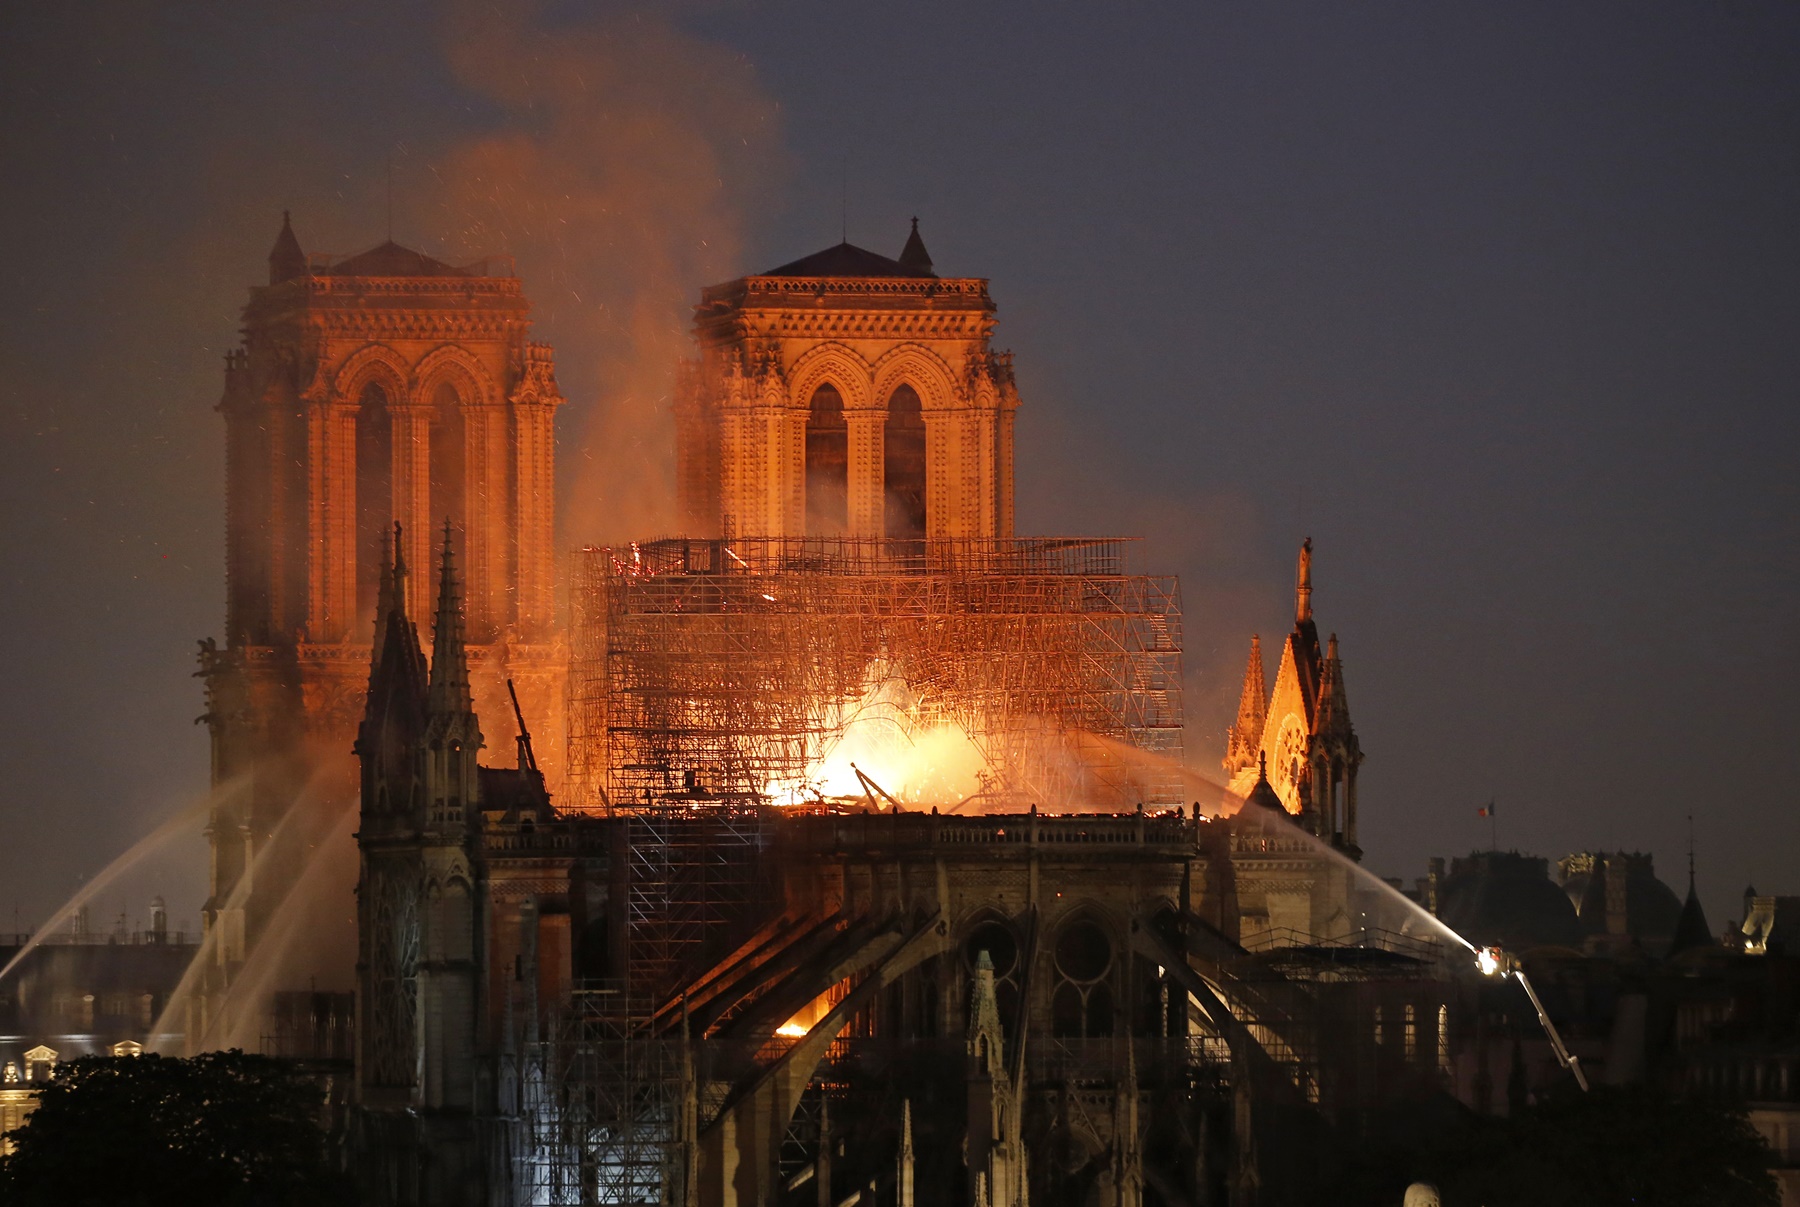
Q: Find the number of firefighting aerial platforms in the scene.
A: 1